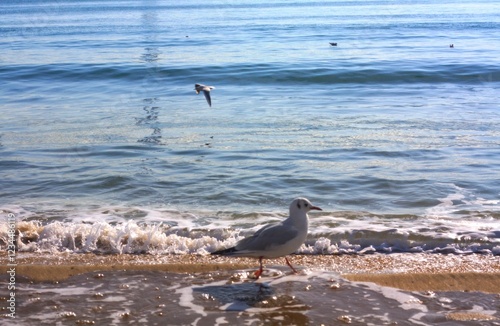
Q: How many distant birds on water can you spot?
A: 2